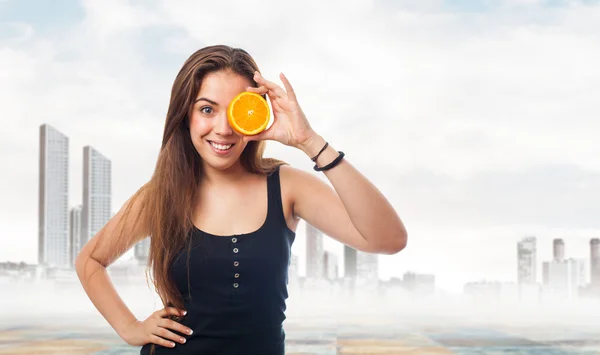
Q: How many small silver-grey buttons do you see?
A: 5